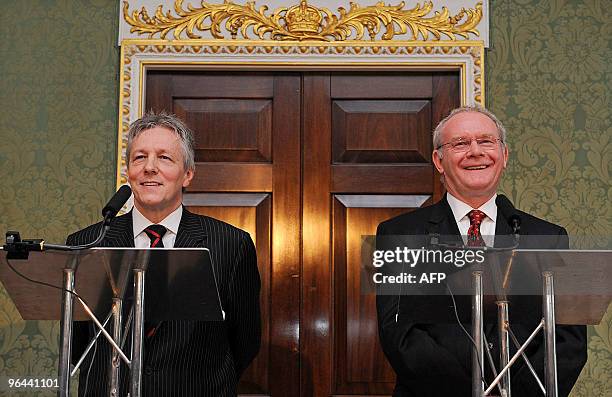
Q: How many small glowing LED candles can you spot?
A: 0